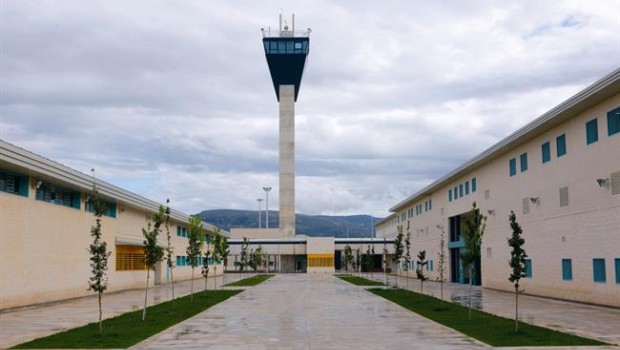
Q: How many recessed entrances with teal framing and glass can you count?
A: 1